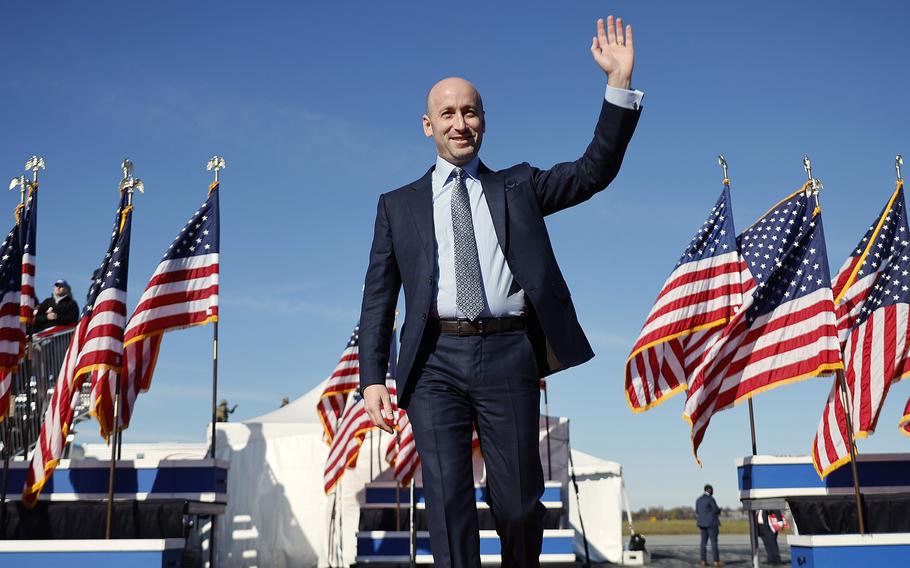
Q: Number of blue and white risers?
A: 6